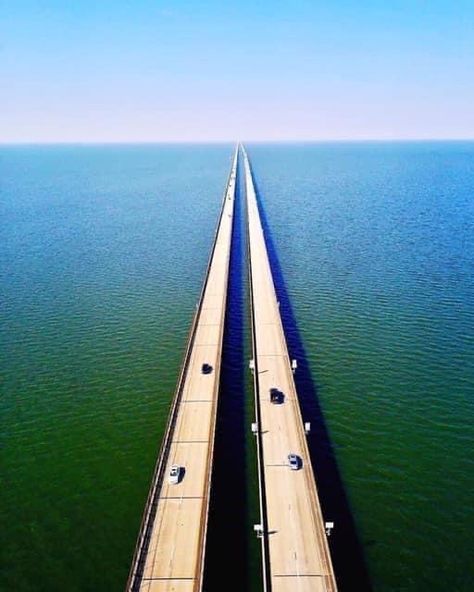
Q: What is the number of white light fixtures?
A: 6